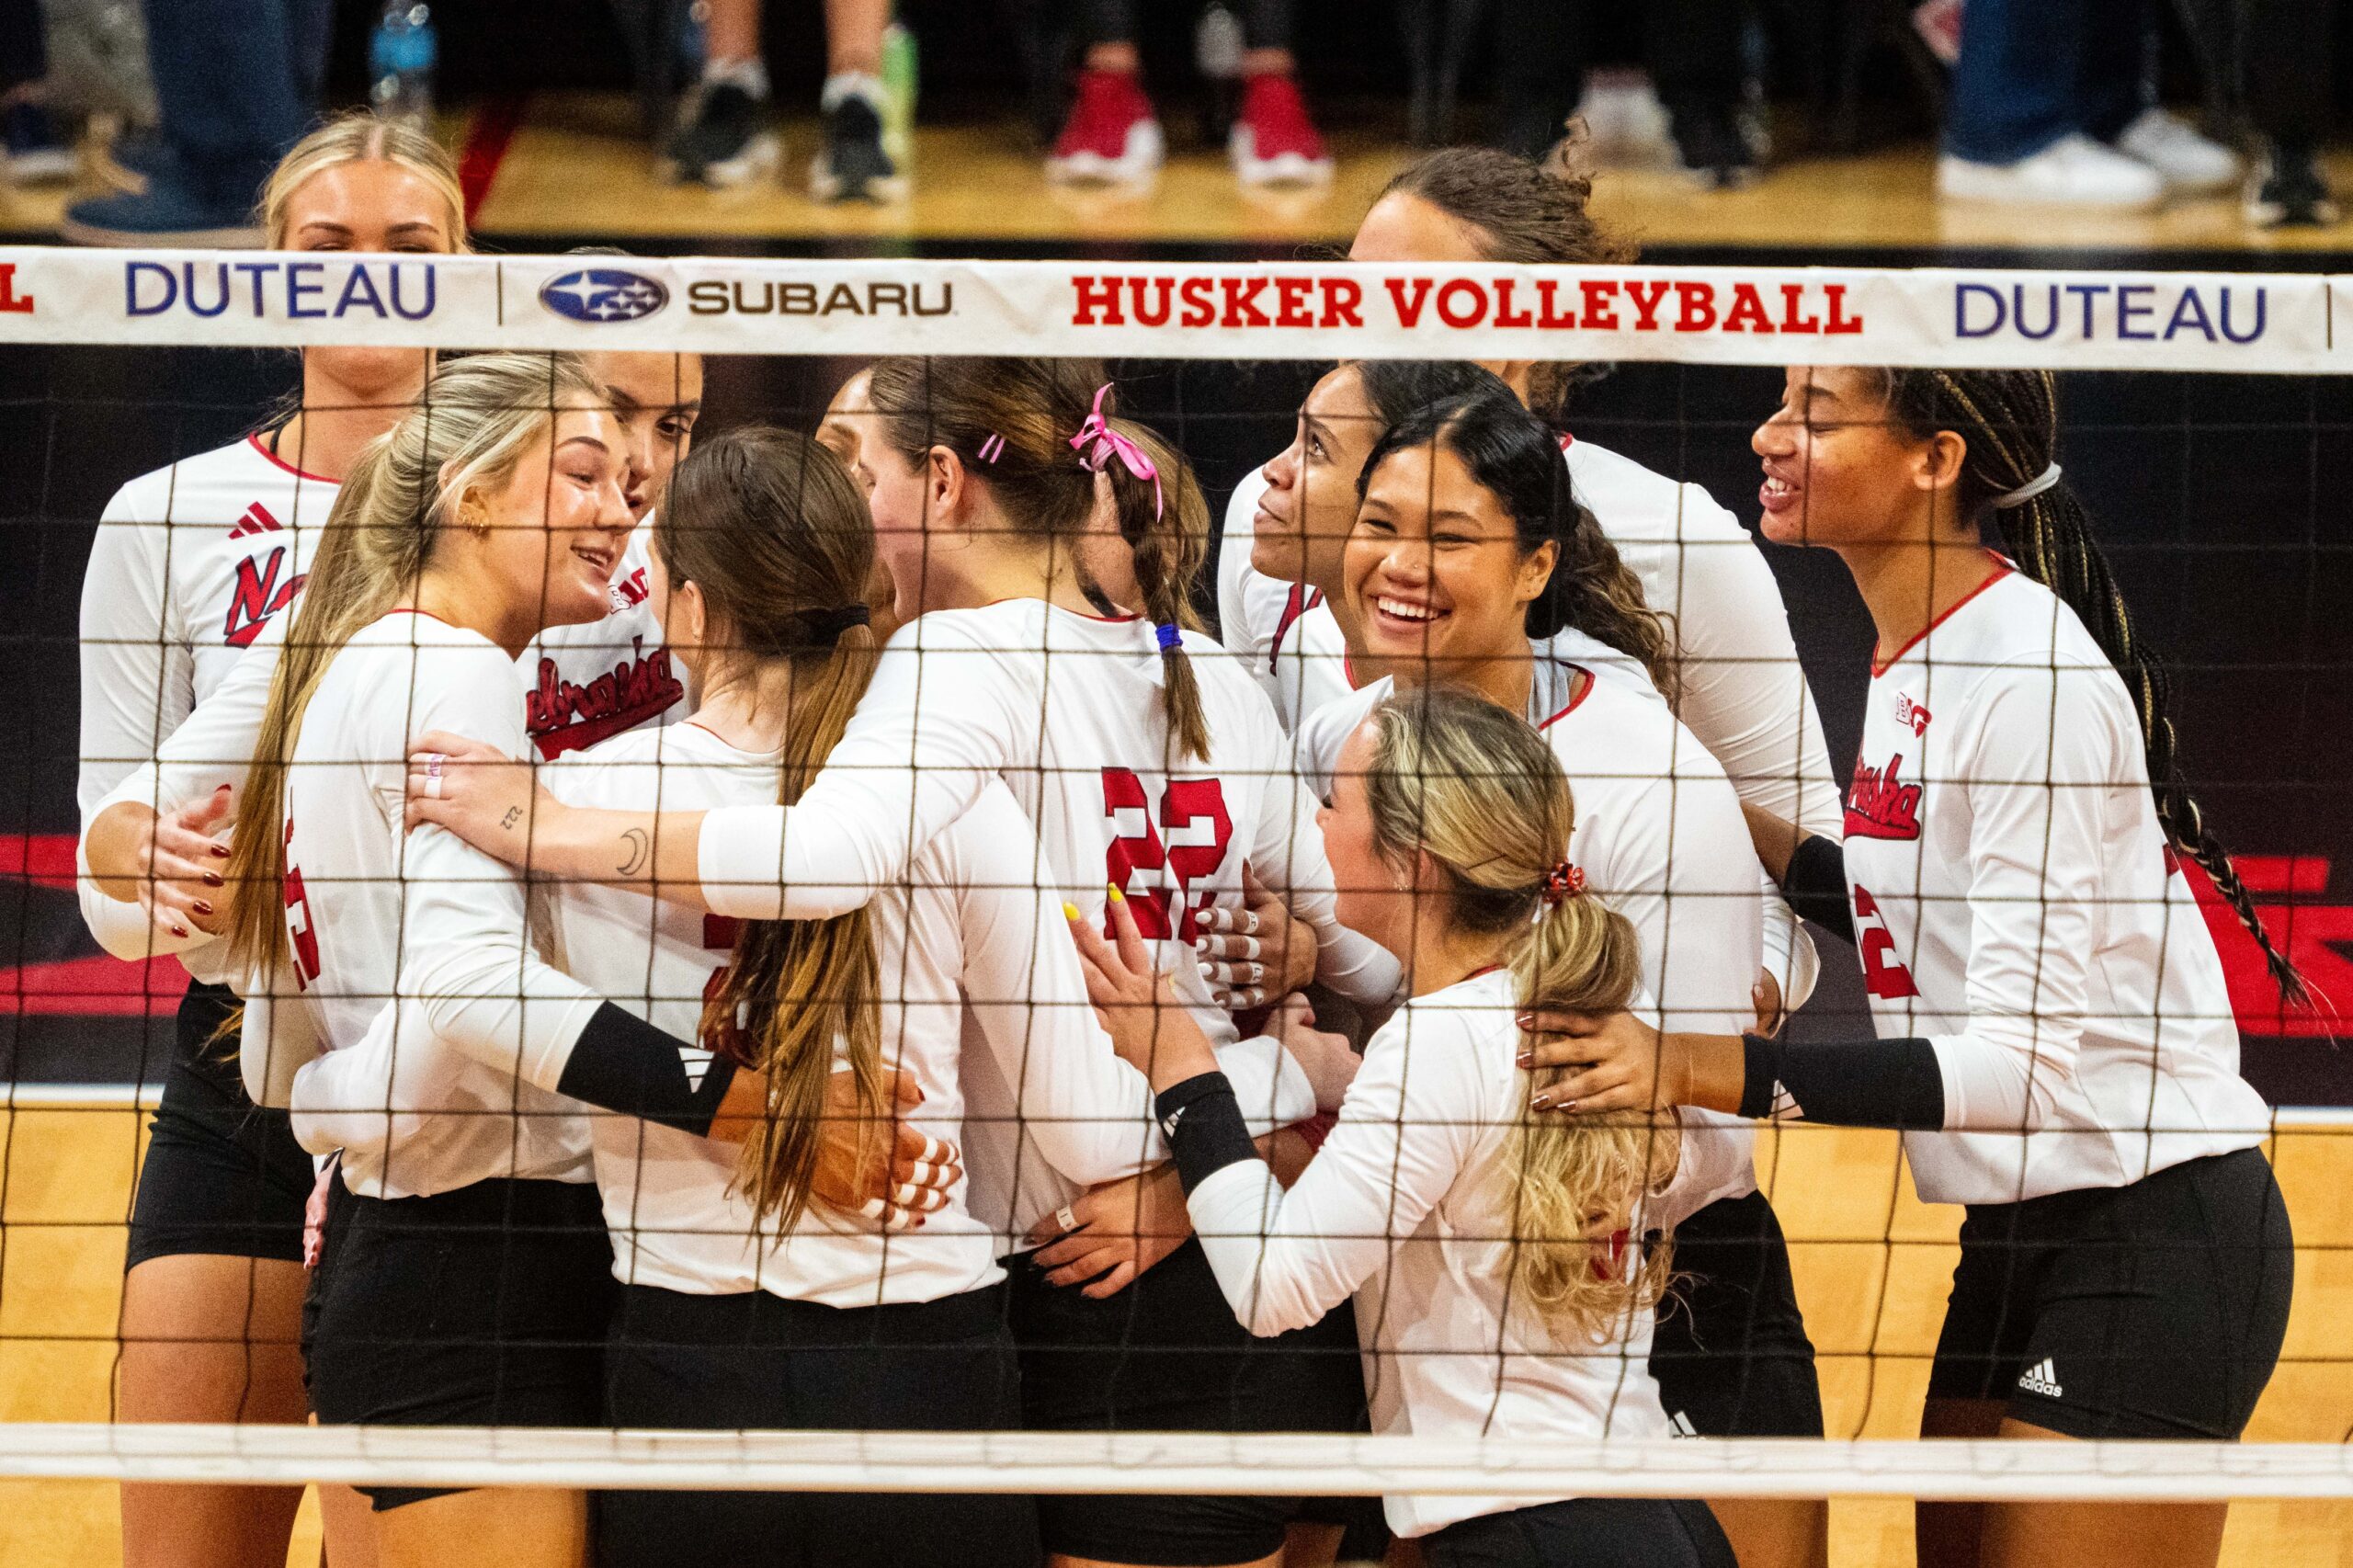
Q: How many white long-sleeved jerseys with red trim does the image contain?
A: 10